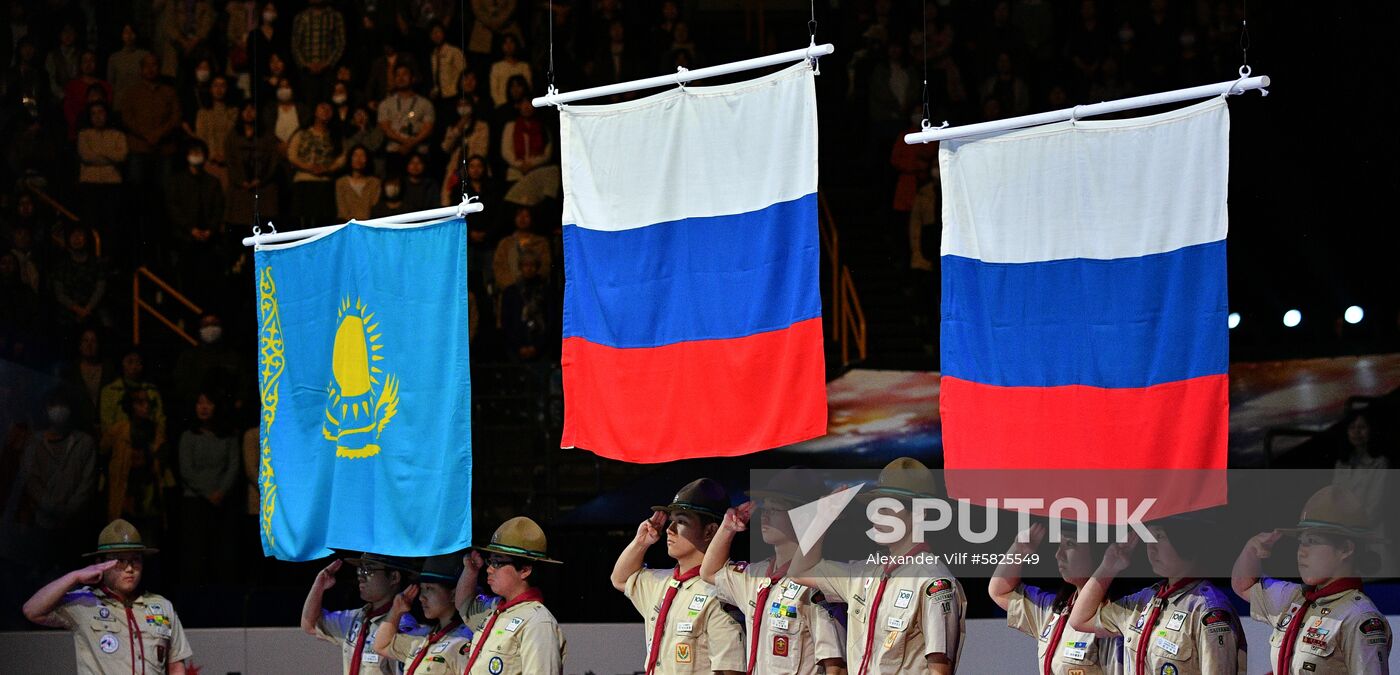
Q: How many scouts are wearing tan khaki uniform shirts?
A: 10